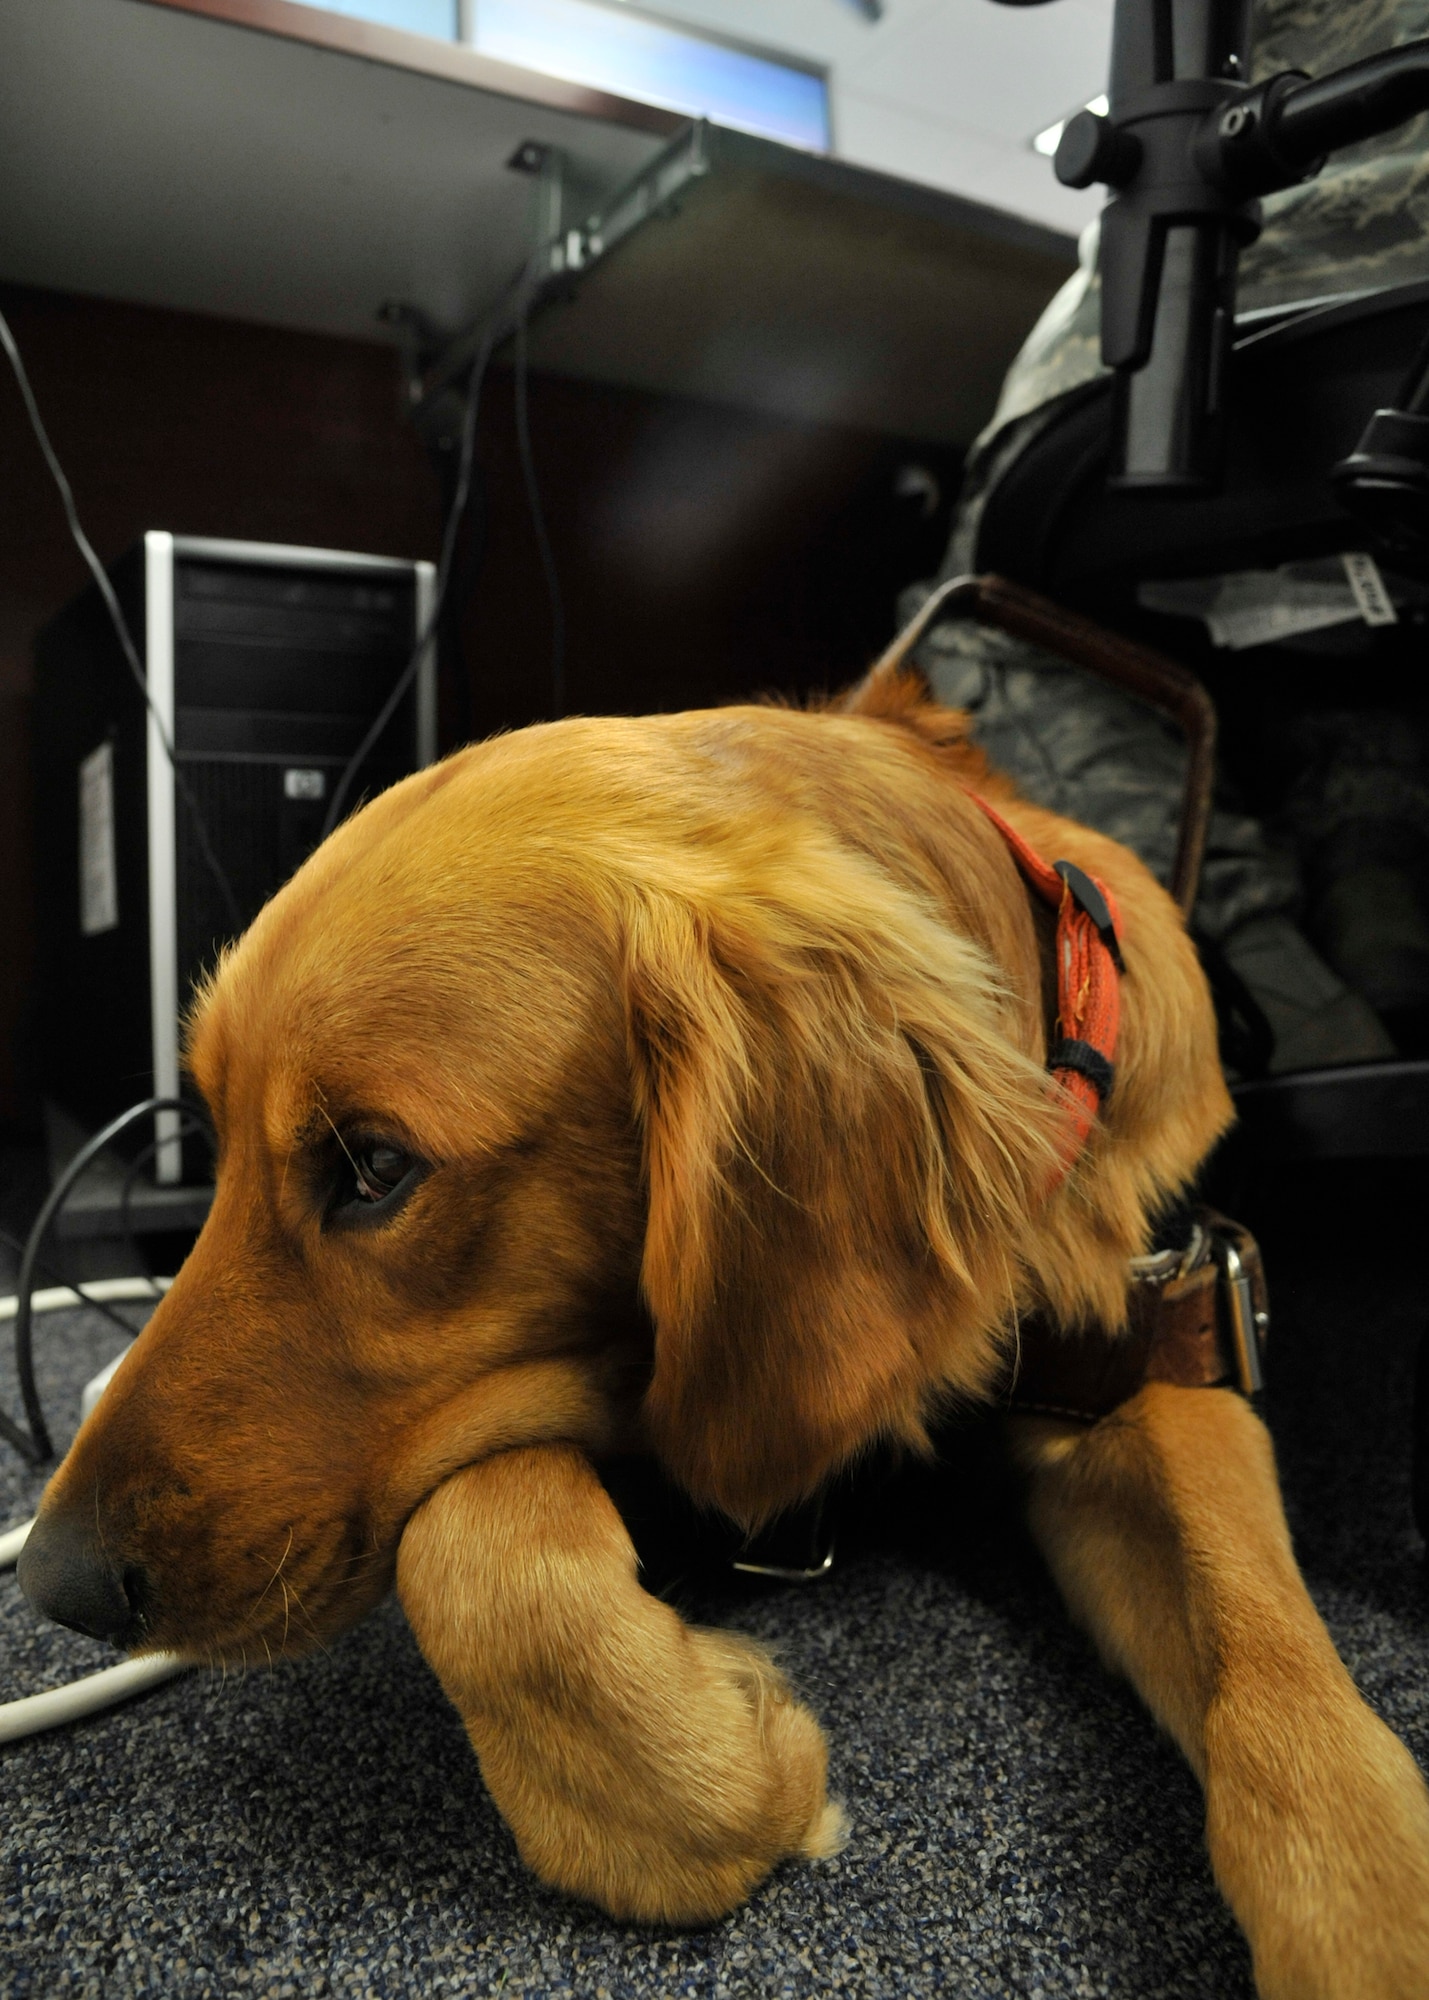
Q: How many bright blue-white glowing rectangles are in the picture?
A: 2